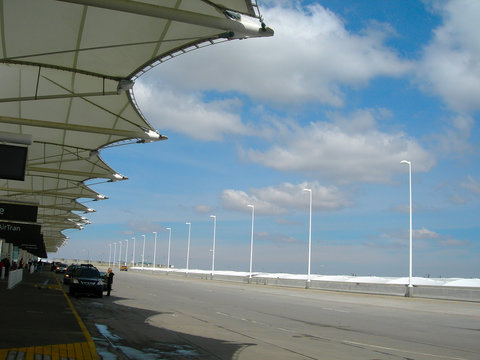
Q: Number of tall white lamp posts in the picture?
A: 13